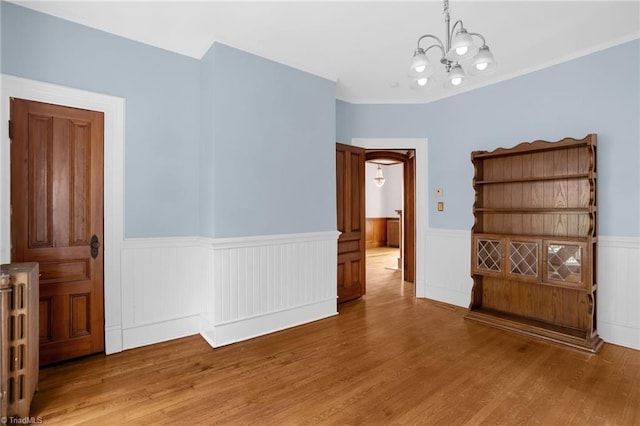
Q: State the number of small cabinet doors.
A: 3